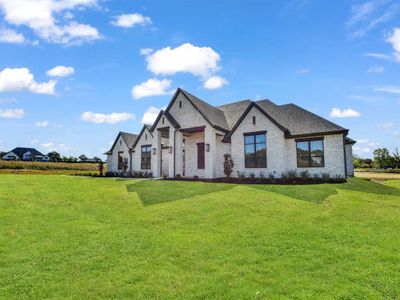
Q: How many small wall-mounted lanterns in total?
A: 3